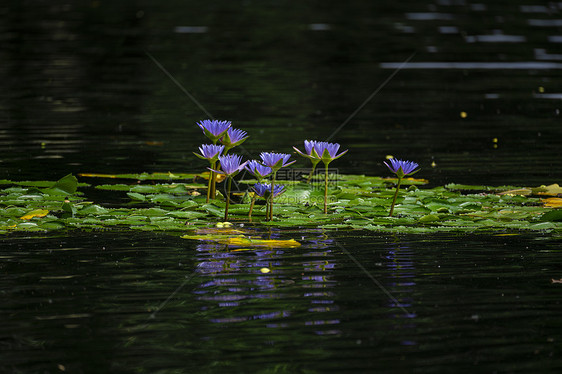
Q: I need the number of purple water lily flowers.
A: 10